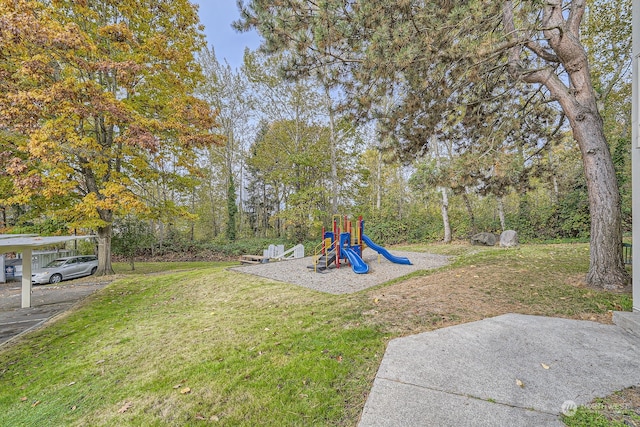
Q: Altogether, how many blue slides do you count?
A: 2